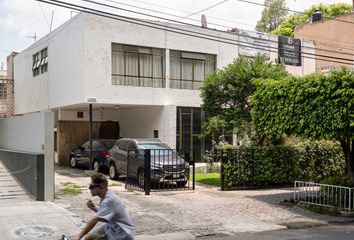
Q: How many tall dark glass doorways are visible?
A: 1